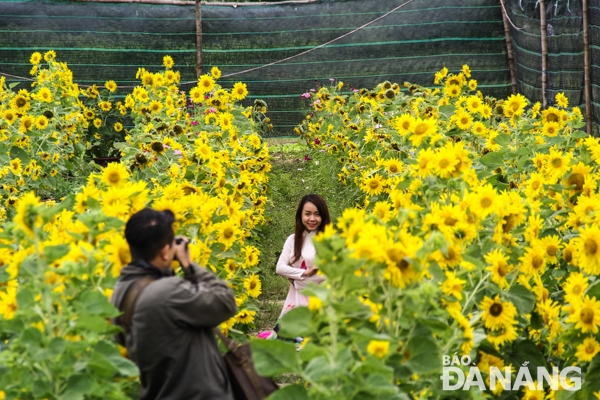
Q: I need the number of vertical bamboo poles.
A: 4